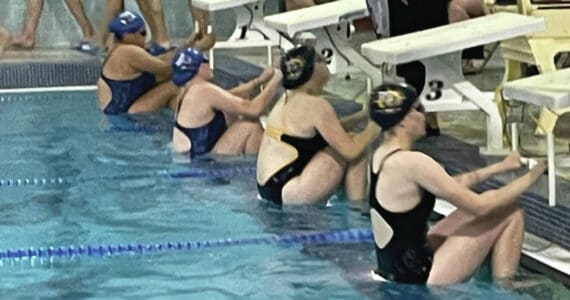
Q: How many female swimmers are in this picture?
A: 4